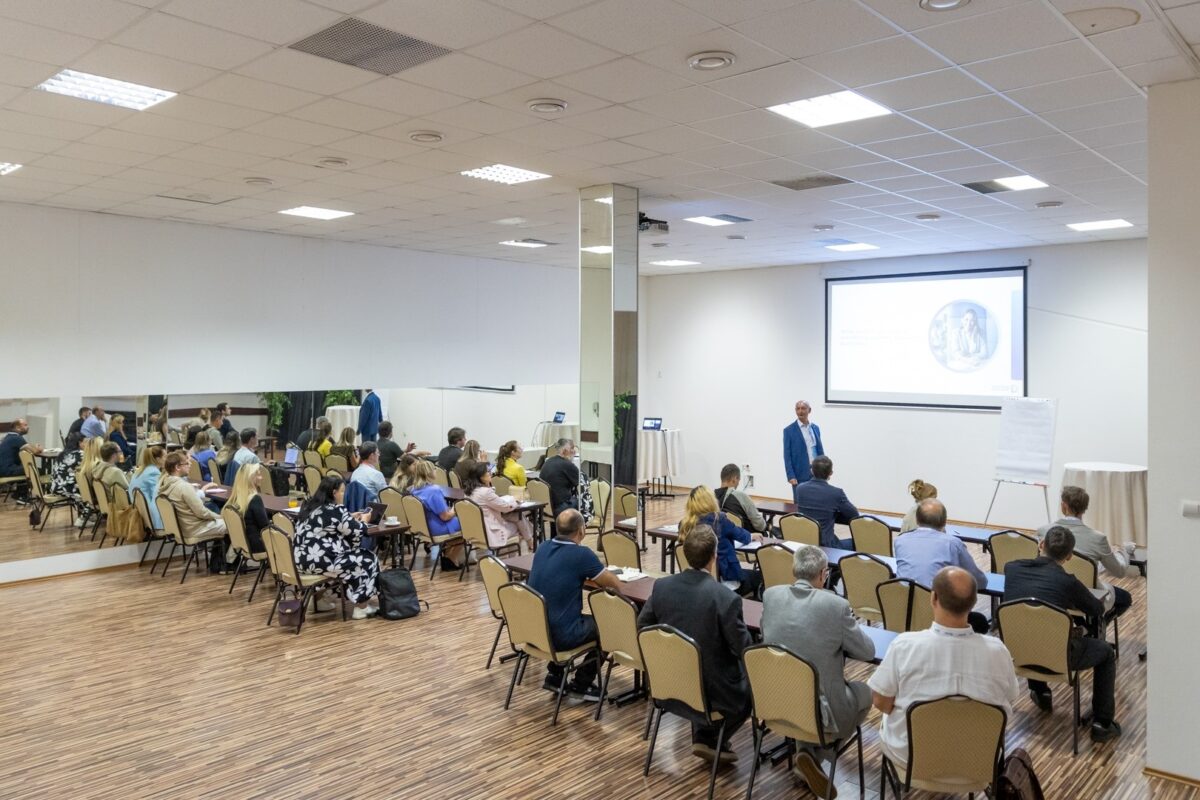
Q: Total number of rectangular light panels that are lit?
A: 11